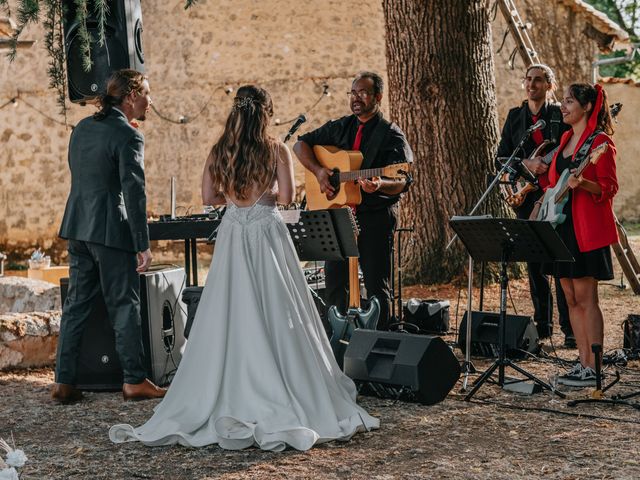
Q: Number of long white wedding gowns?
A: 1